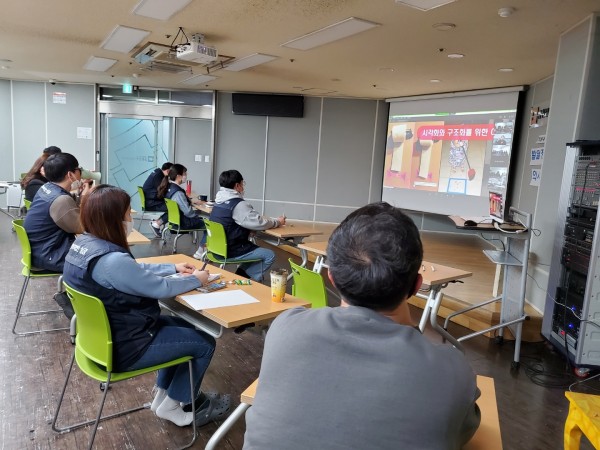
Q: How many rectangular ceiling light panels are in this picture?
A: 7